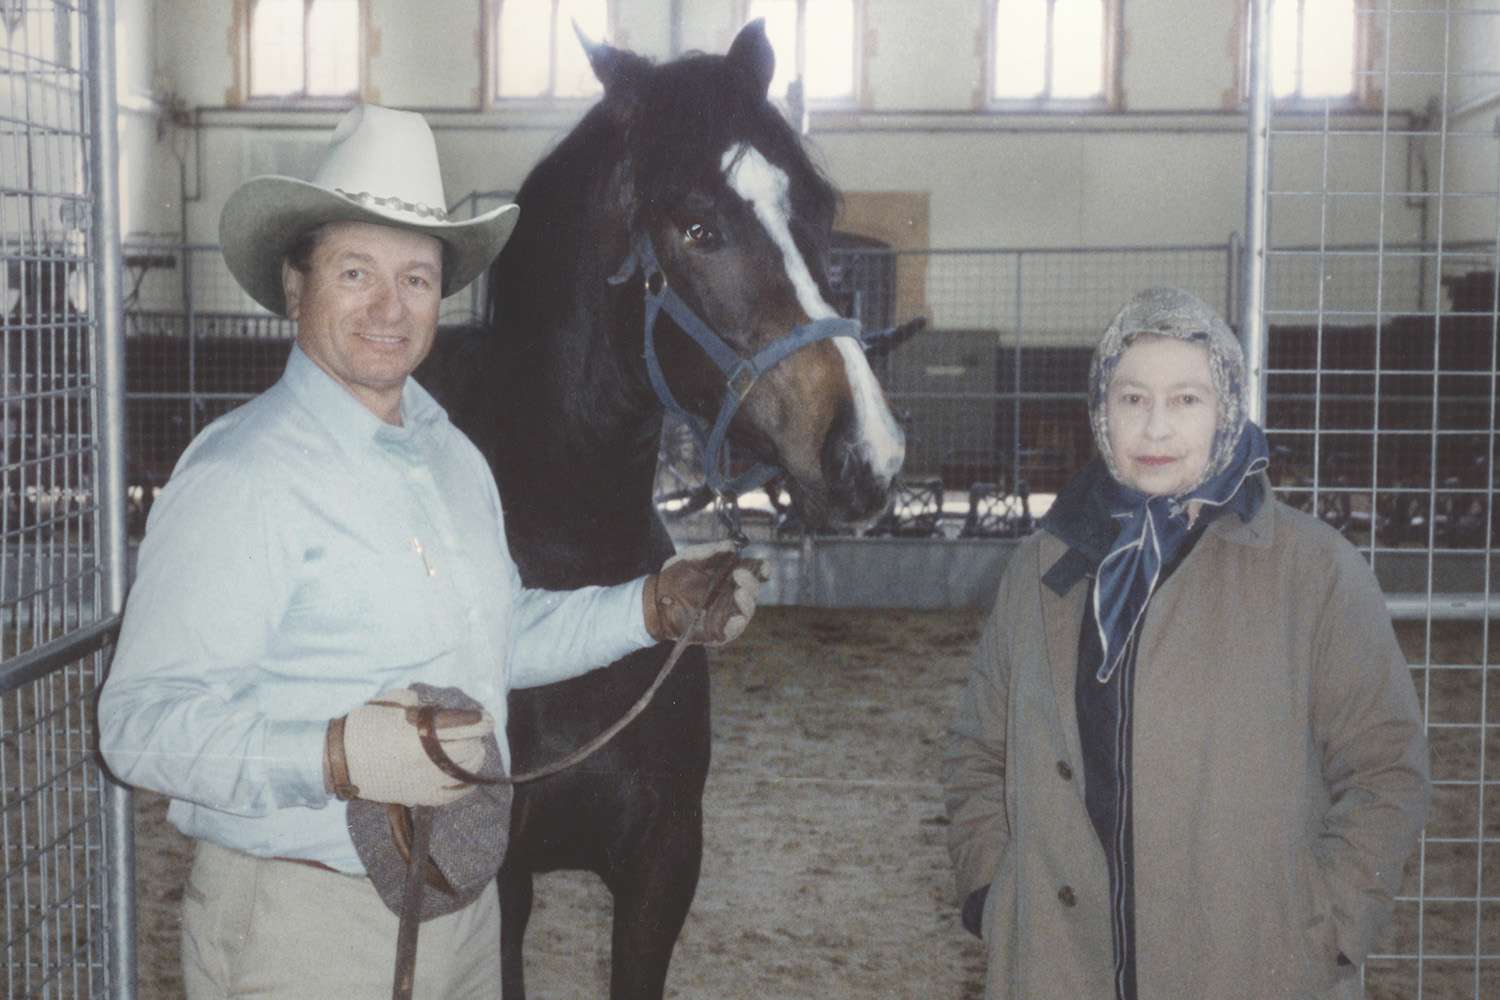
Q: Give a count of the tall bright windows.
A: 5